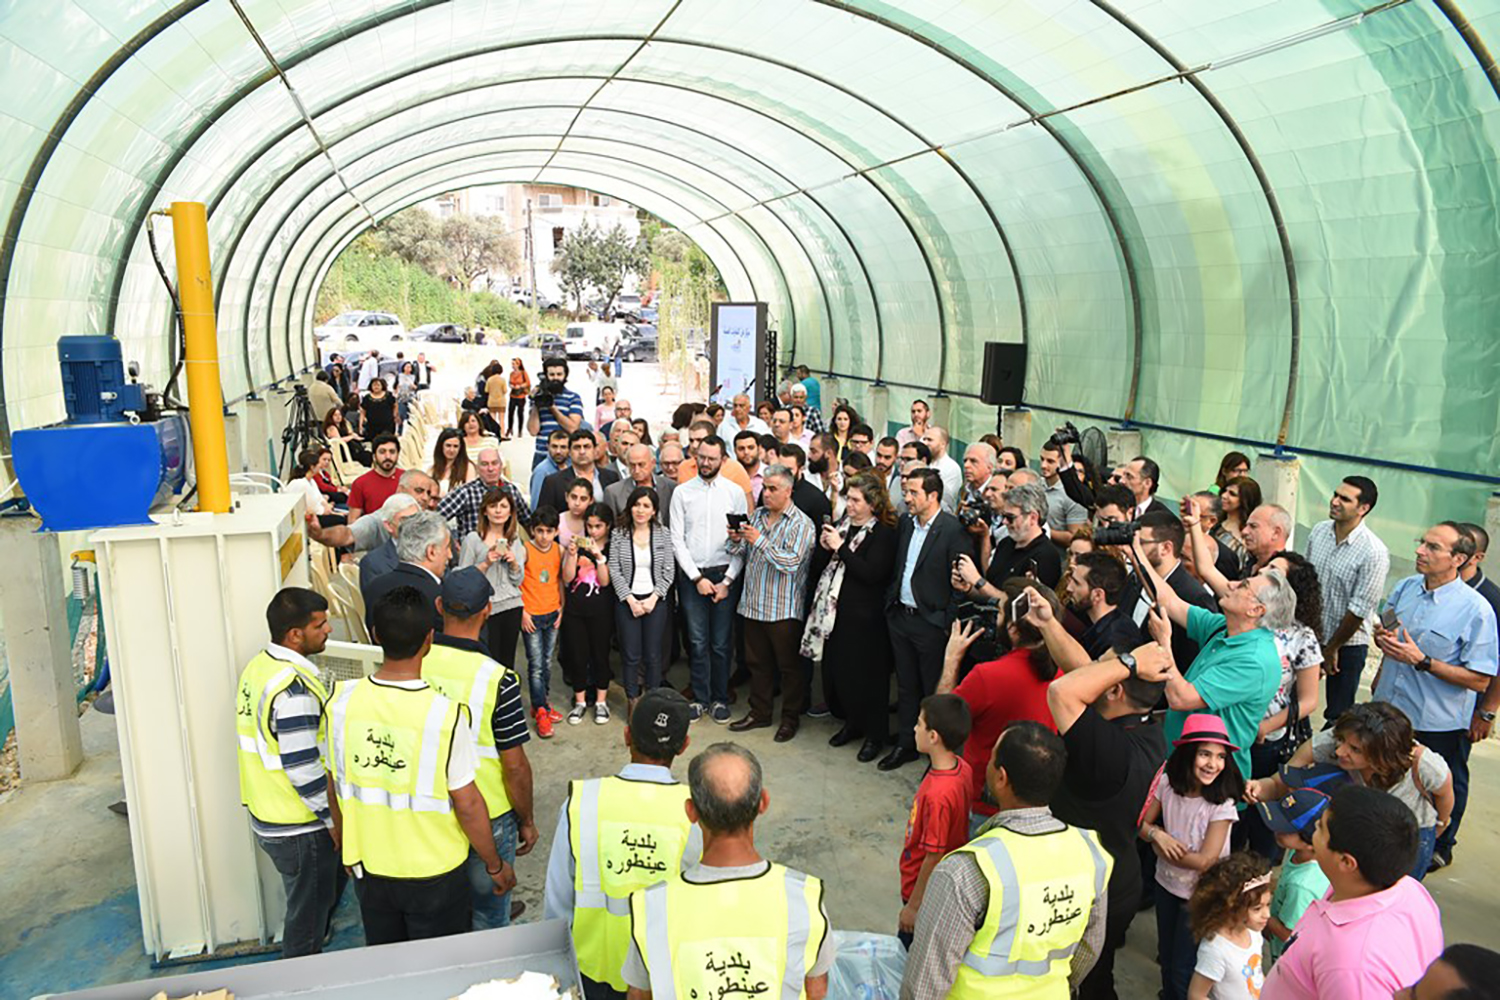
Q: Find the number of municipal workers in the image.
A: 6